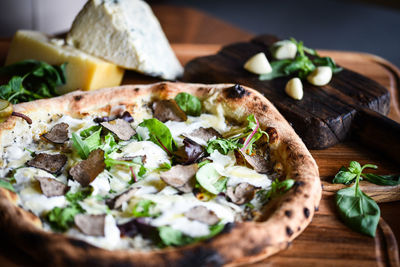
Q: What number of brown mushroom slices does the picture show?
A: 13